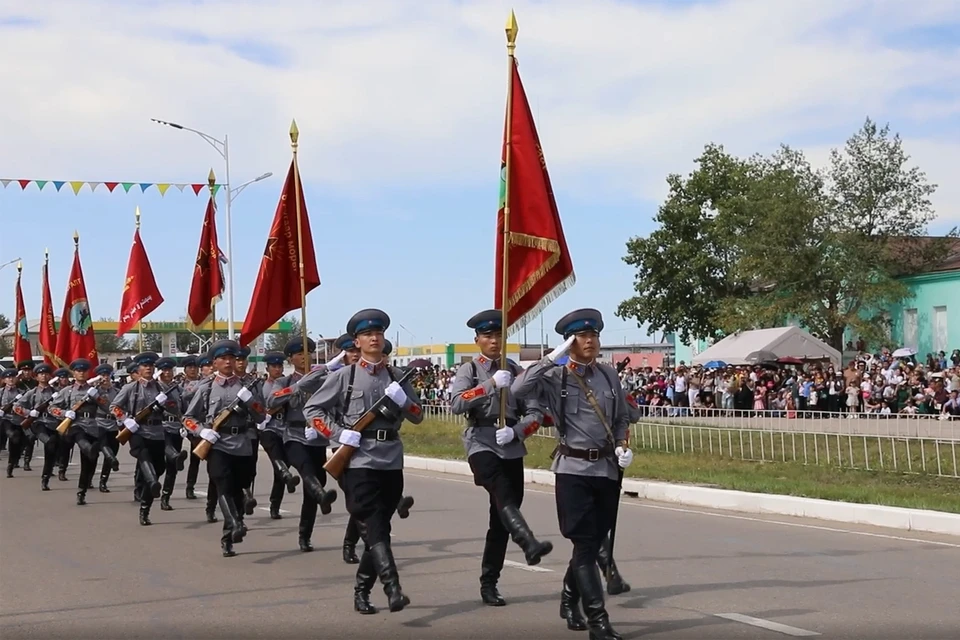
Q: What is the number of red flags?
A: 7